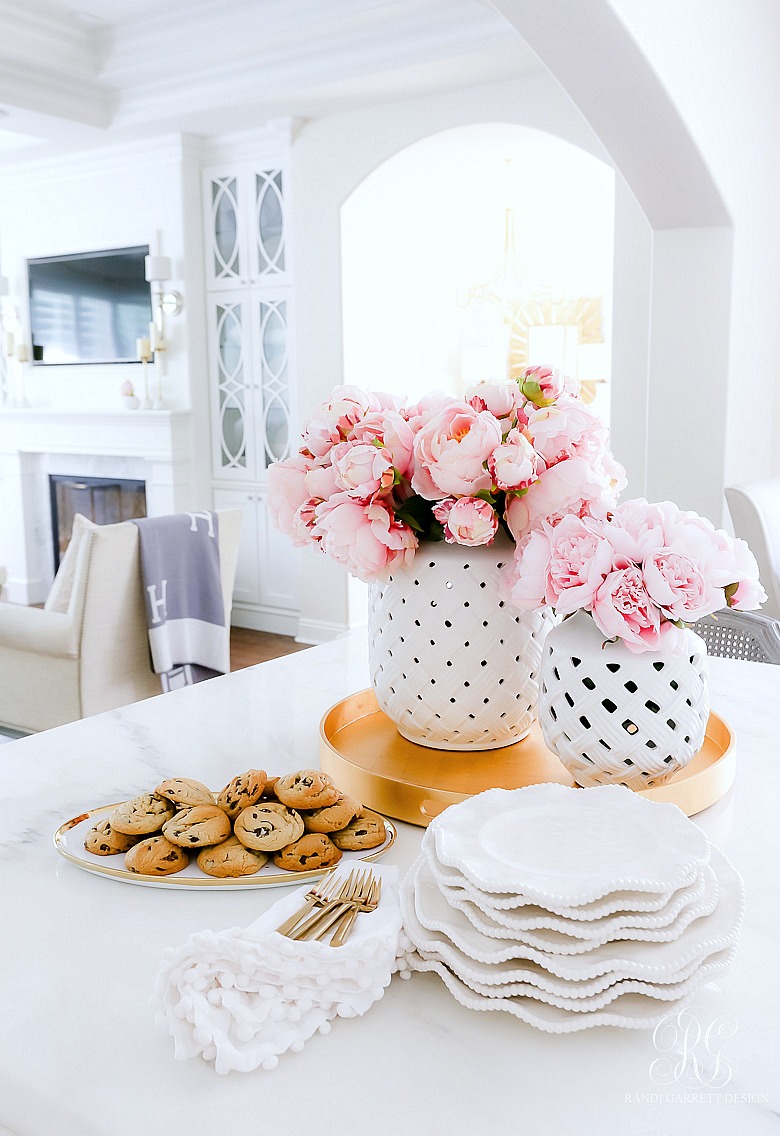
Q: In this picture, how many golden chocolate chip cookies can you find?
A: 13